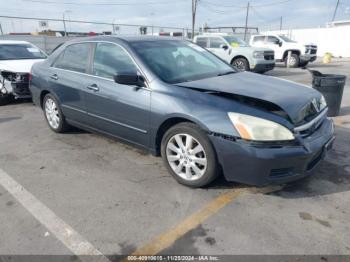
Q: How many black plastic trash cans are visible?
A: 1